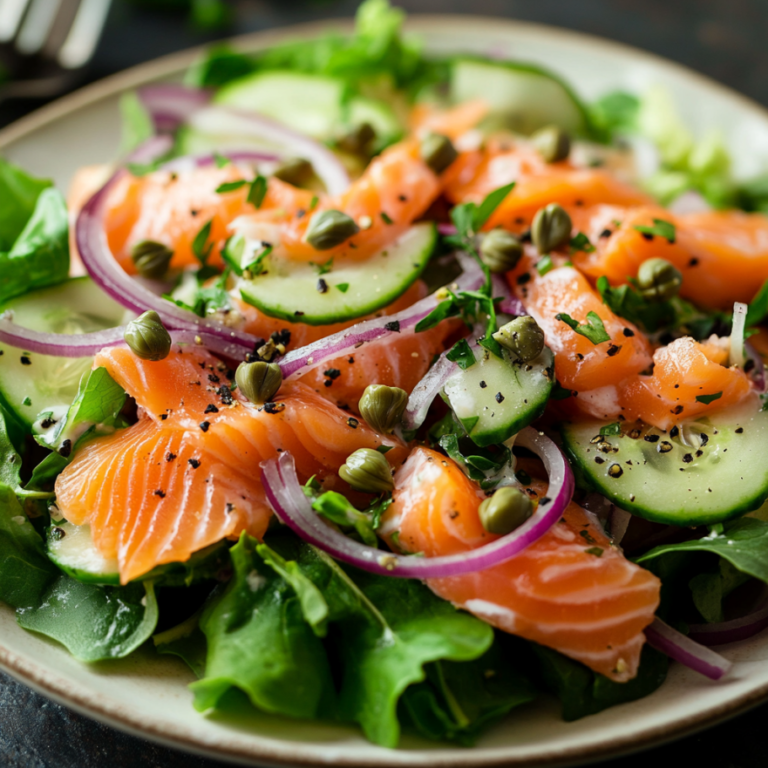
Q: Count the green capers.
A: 15